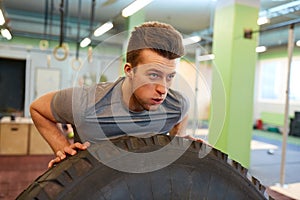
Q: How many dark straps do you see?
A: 6